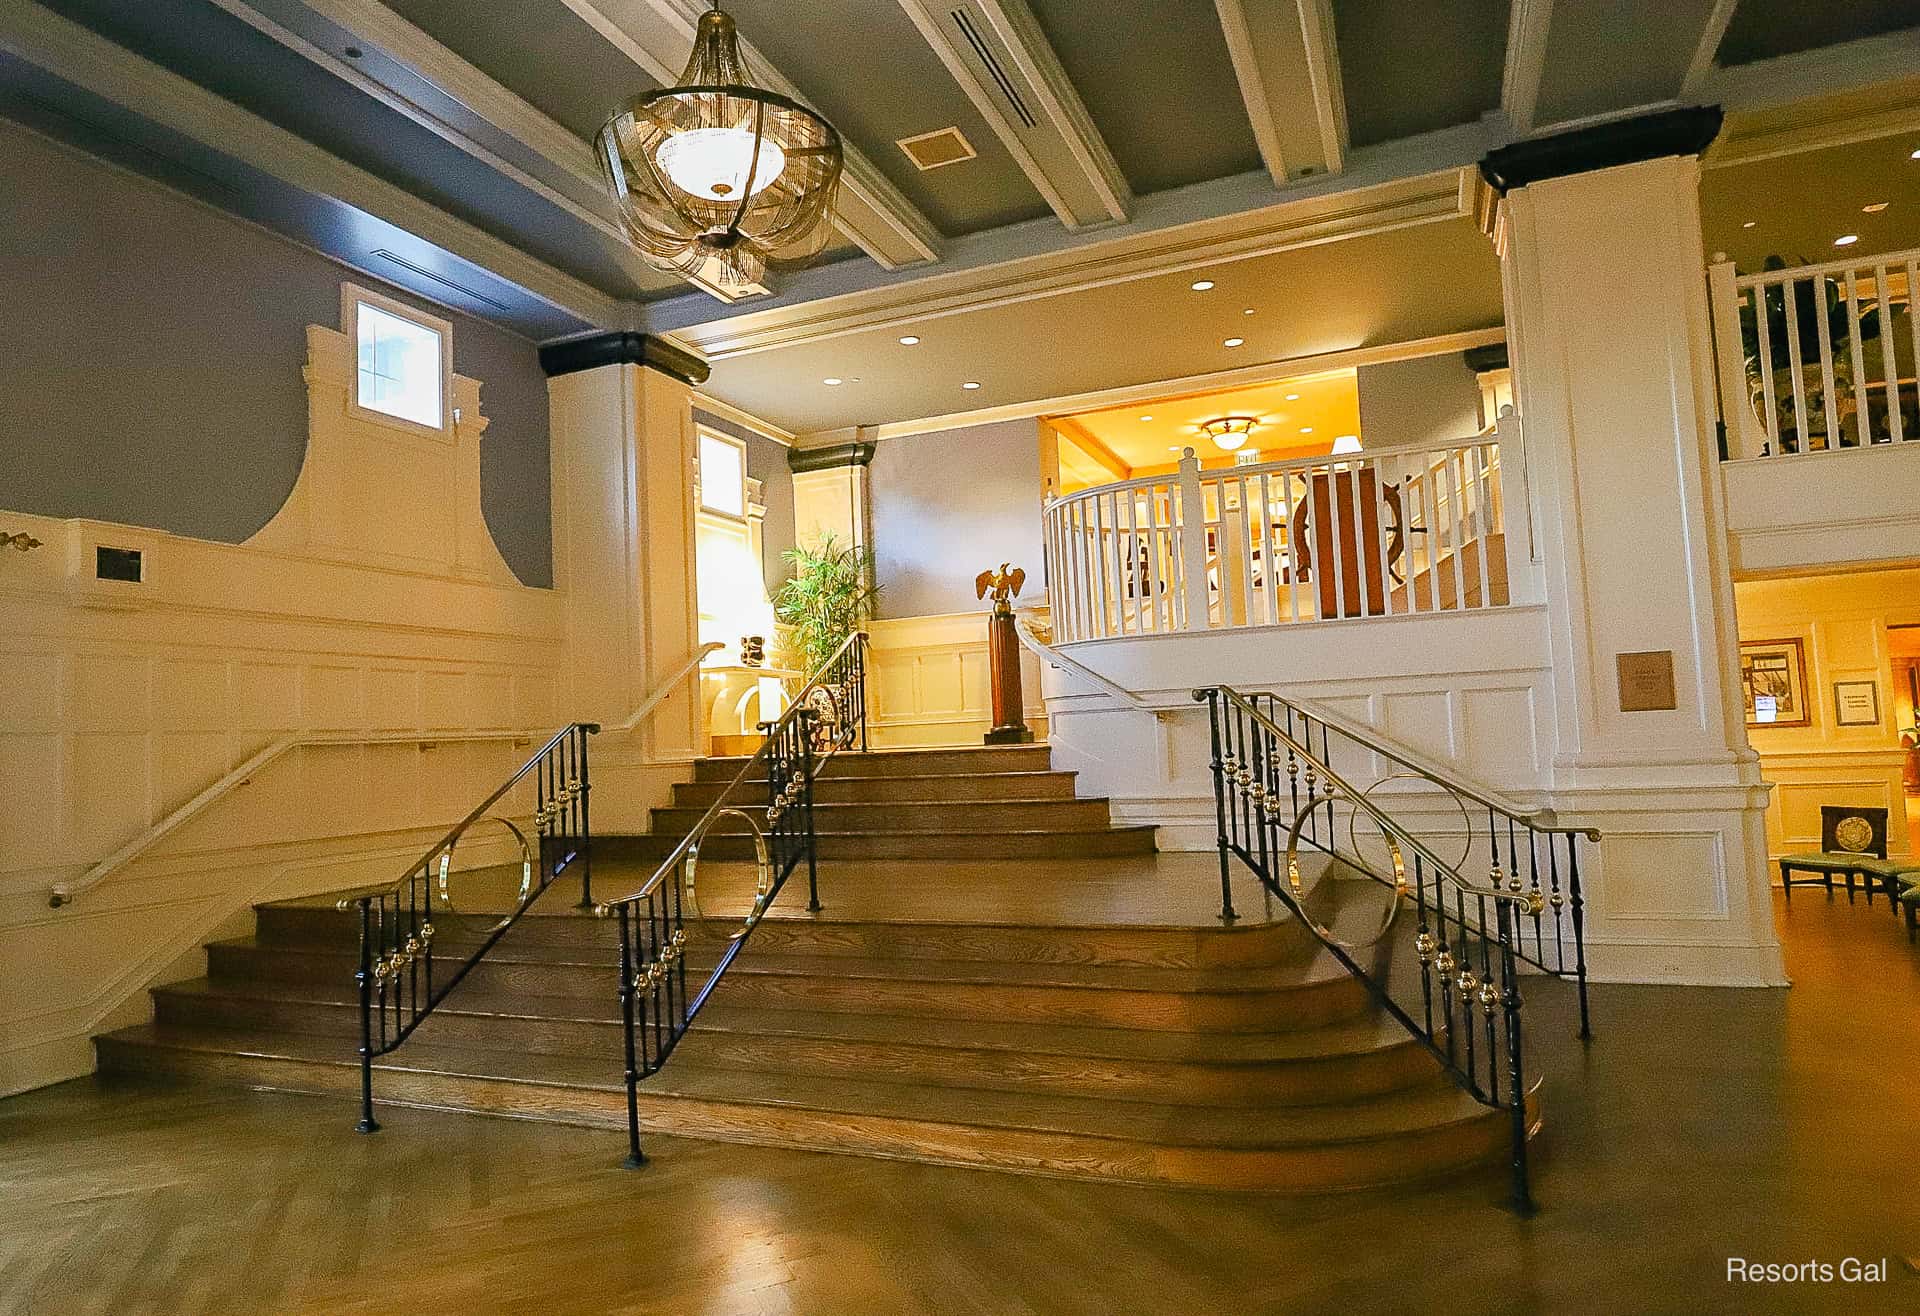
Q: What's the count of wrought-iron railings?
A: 5